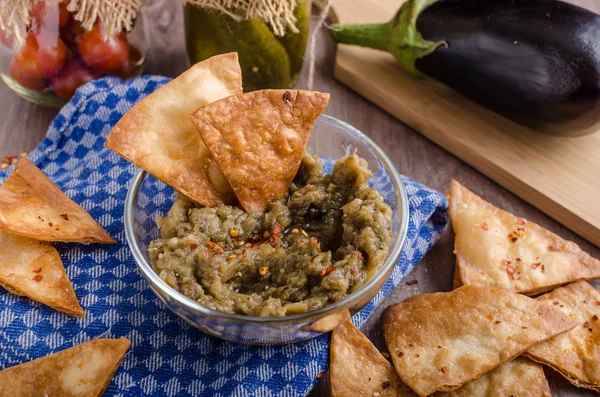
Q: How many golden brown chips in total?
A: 10